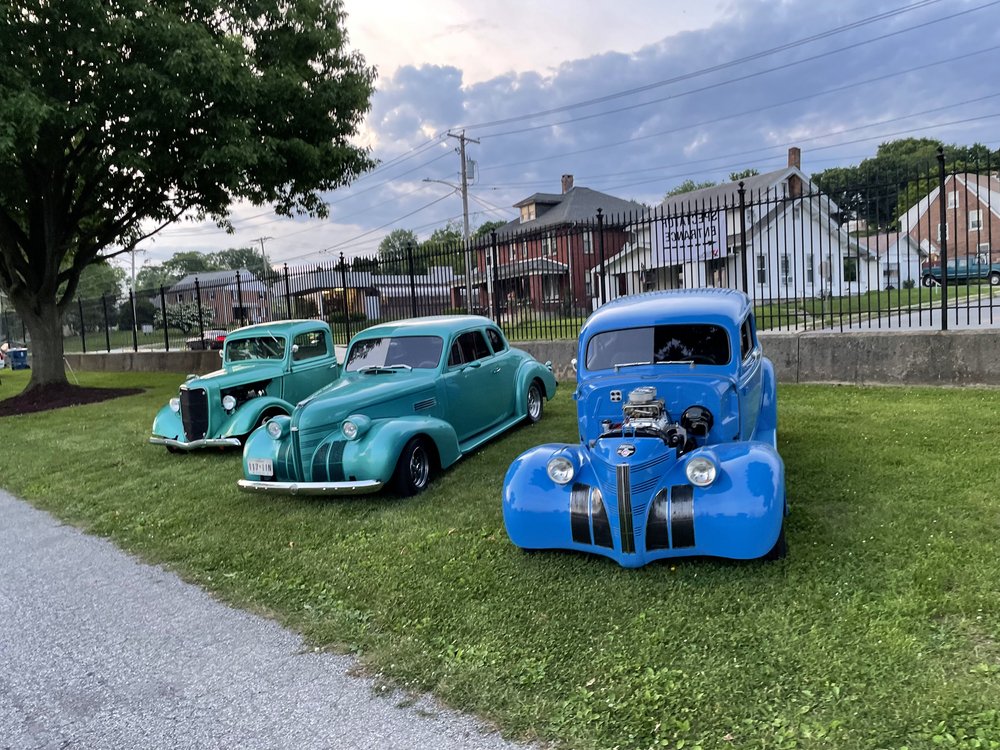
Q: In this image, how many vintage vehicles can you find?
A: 3